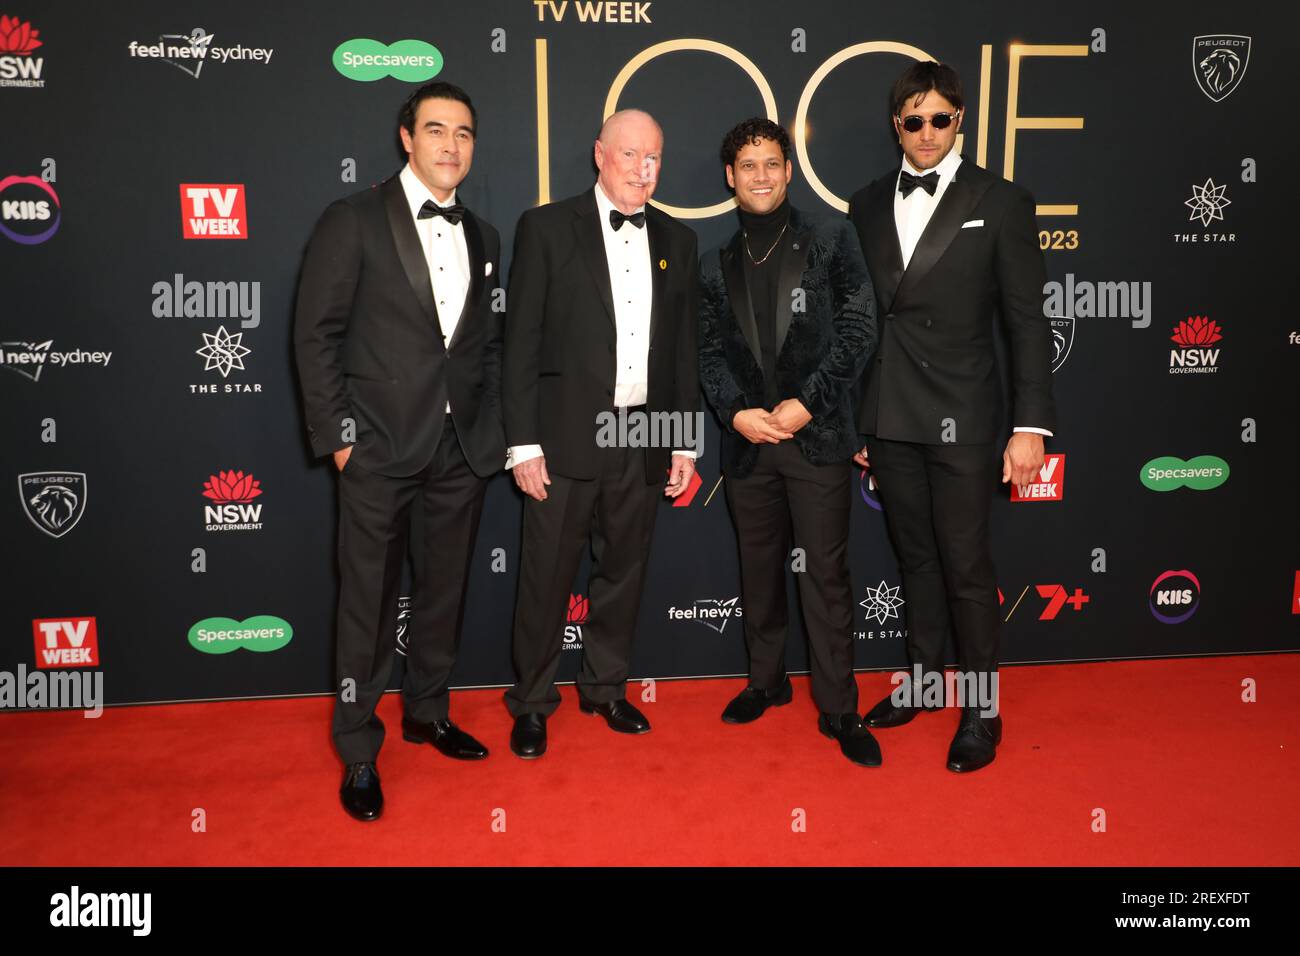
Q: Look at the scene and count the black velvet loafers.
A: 2